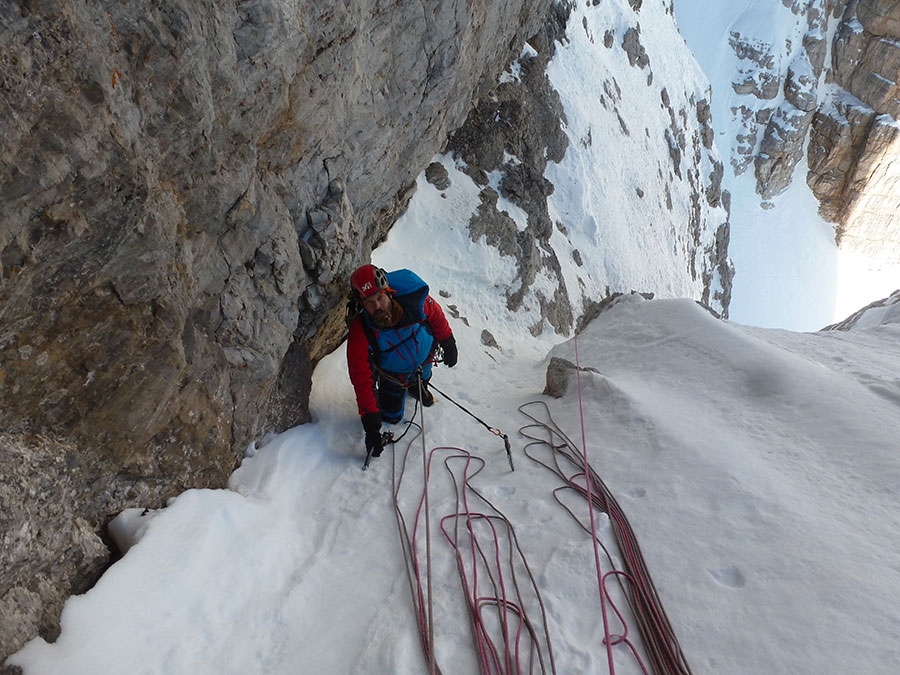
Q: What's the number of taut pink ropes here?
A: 1